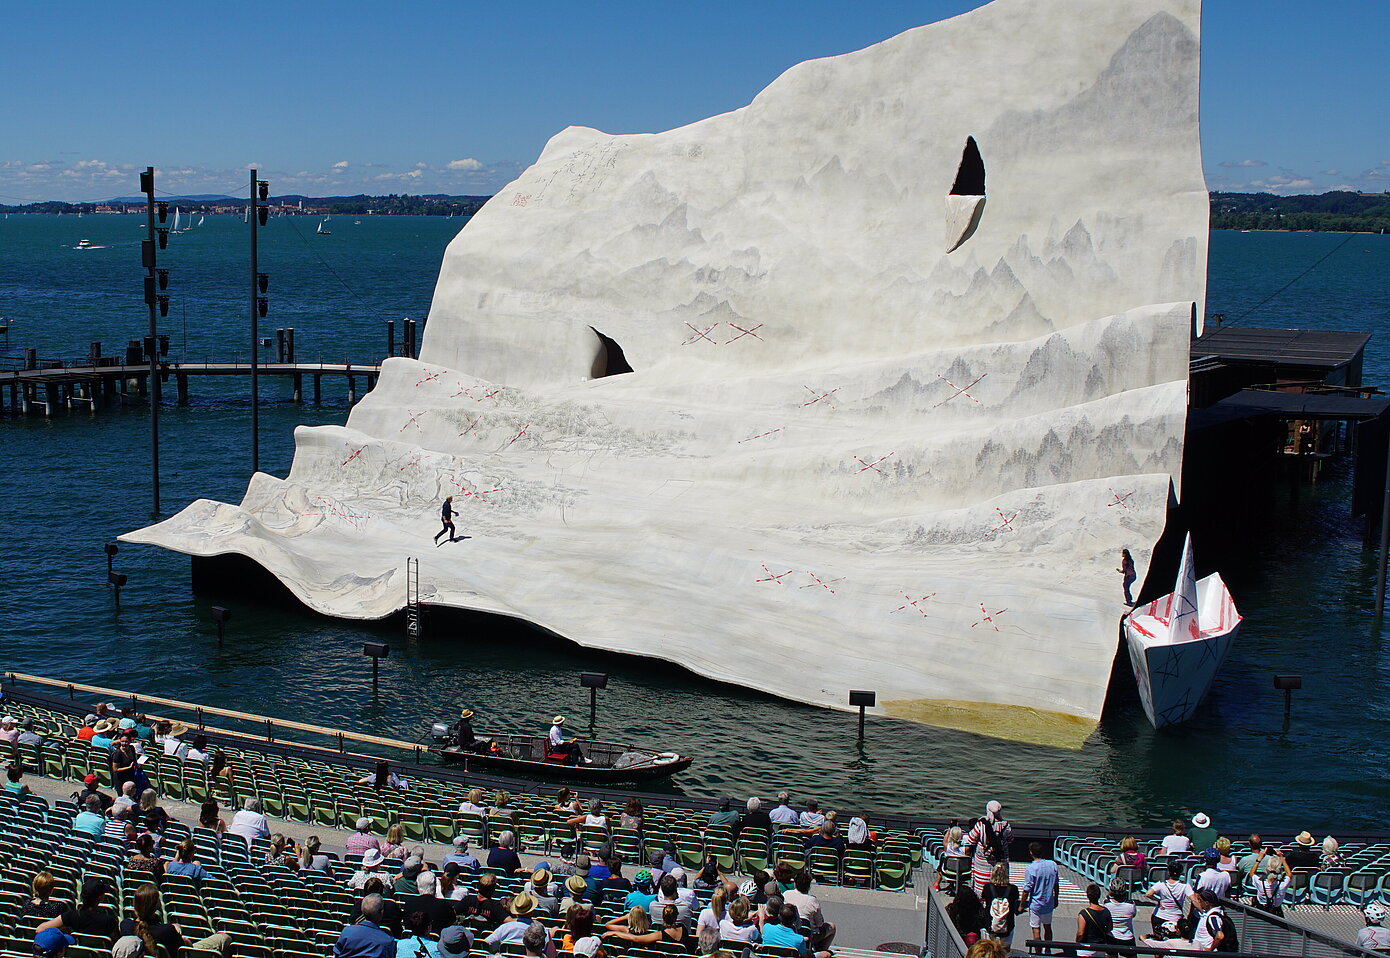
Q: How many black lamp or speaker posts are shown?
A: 9